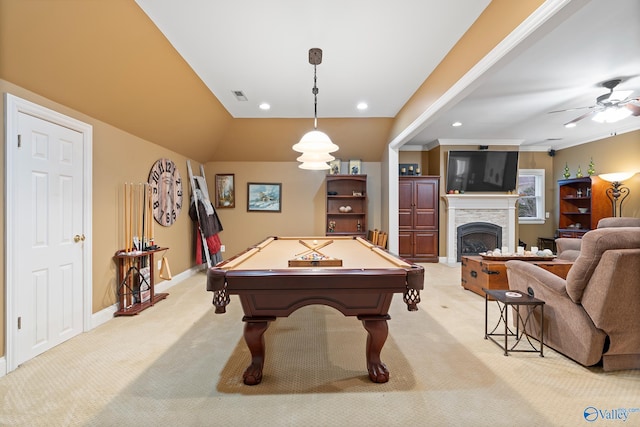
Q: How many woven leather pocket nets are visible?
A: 2